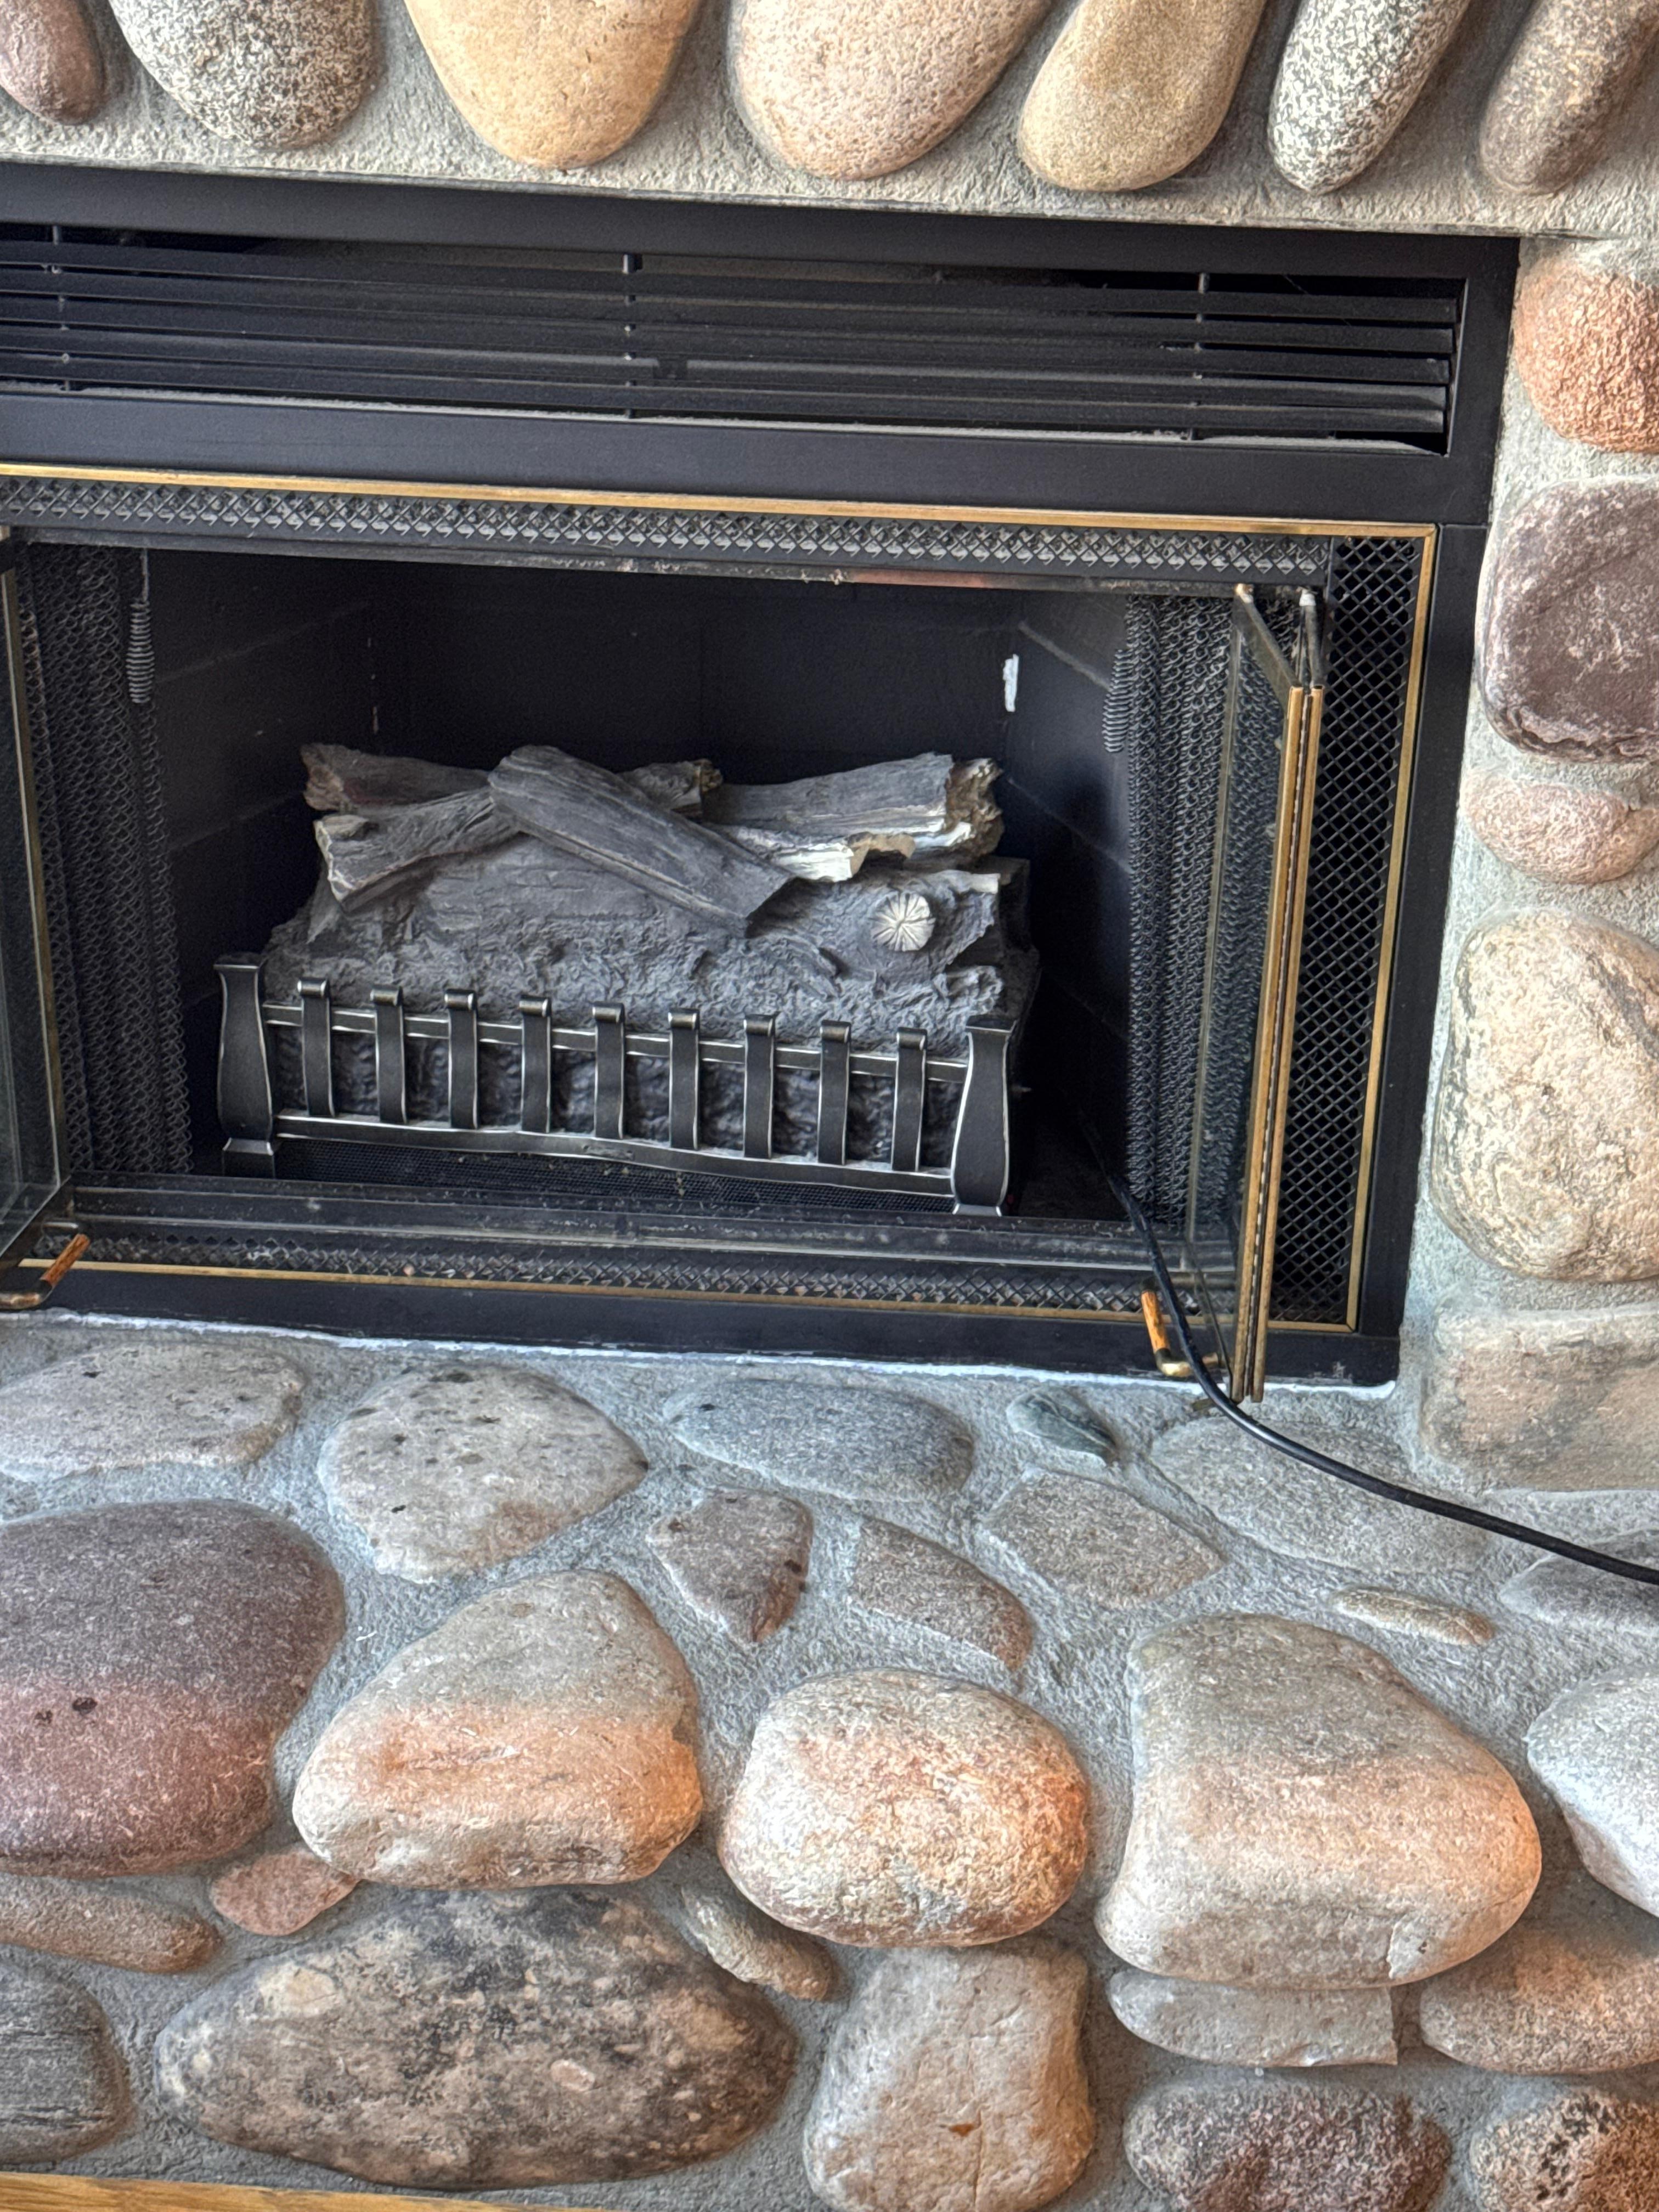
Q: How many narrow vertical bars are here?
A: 9